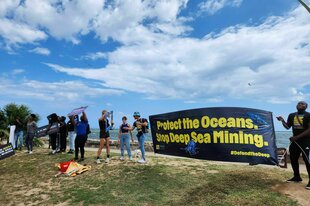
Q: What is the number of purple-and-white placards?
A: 1